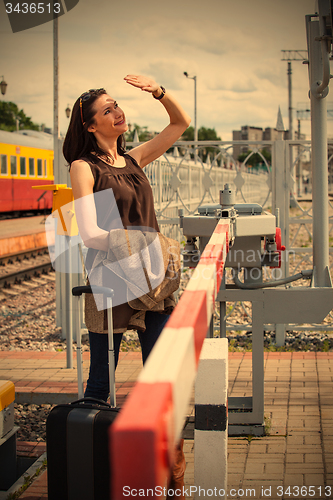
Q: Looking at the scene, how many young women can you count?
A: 1